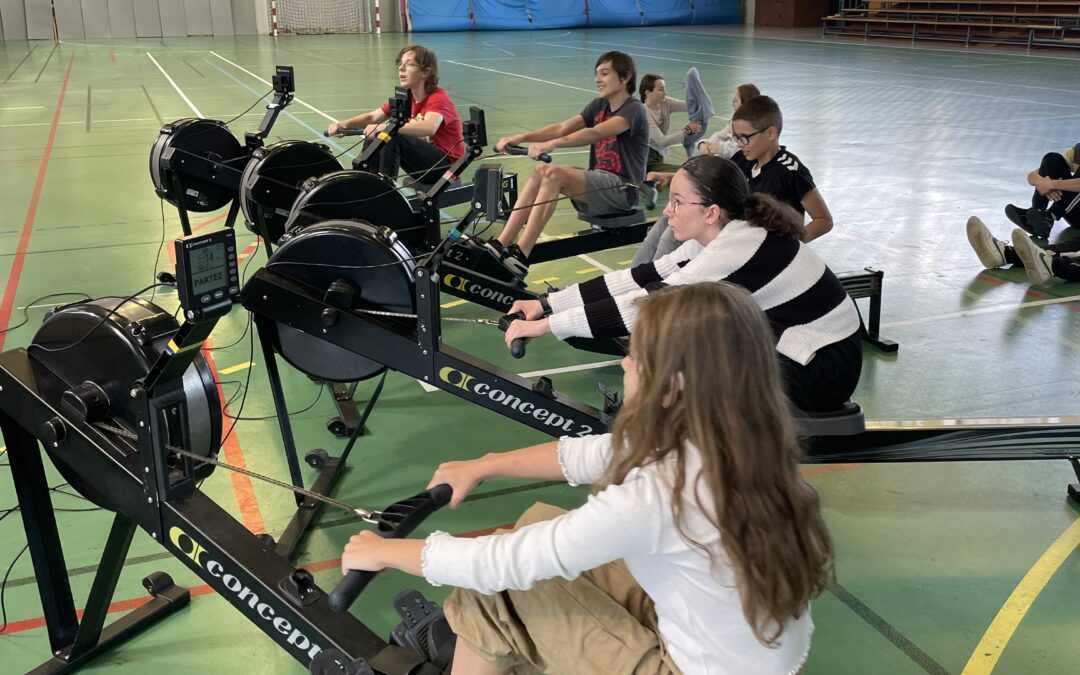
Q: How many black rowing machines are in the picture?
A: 5